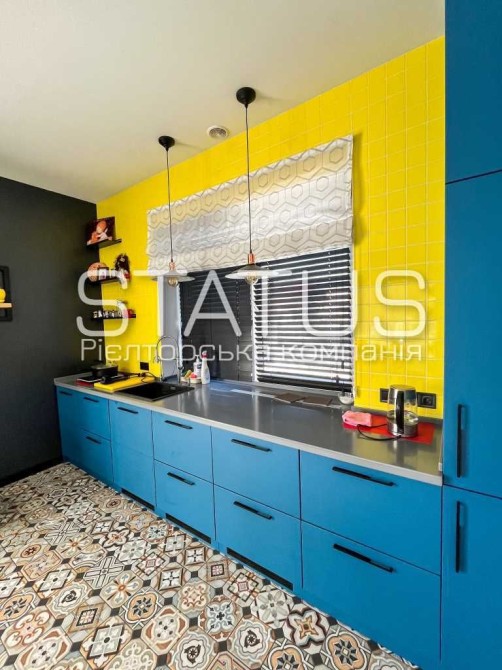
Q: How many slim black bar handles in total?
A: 12